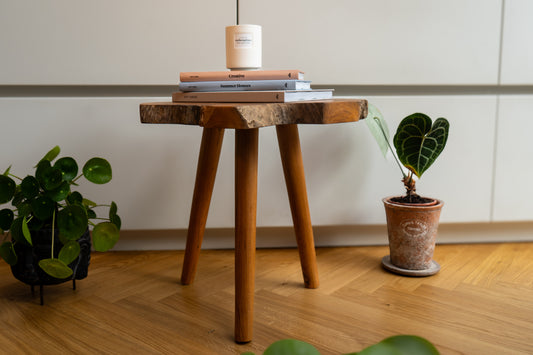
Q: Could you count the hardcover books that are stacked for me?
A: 3